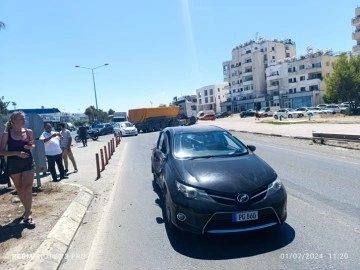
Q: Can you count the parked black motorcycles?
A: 1